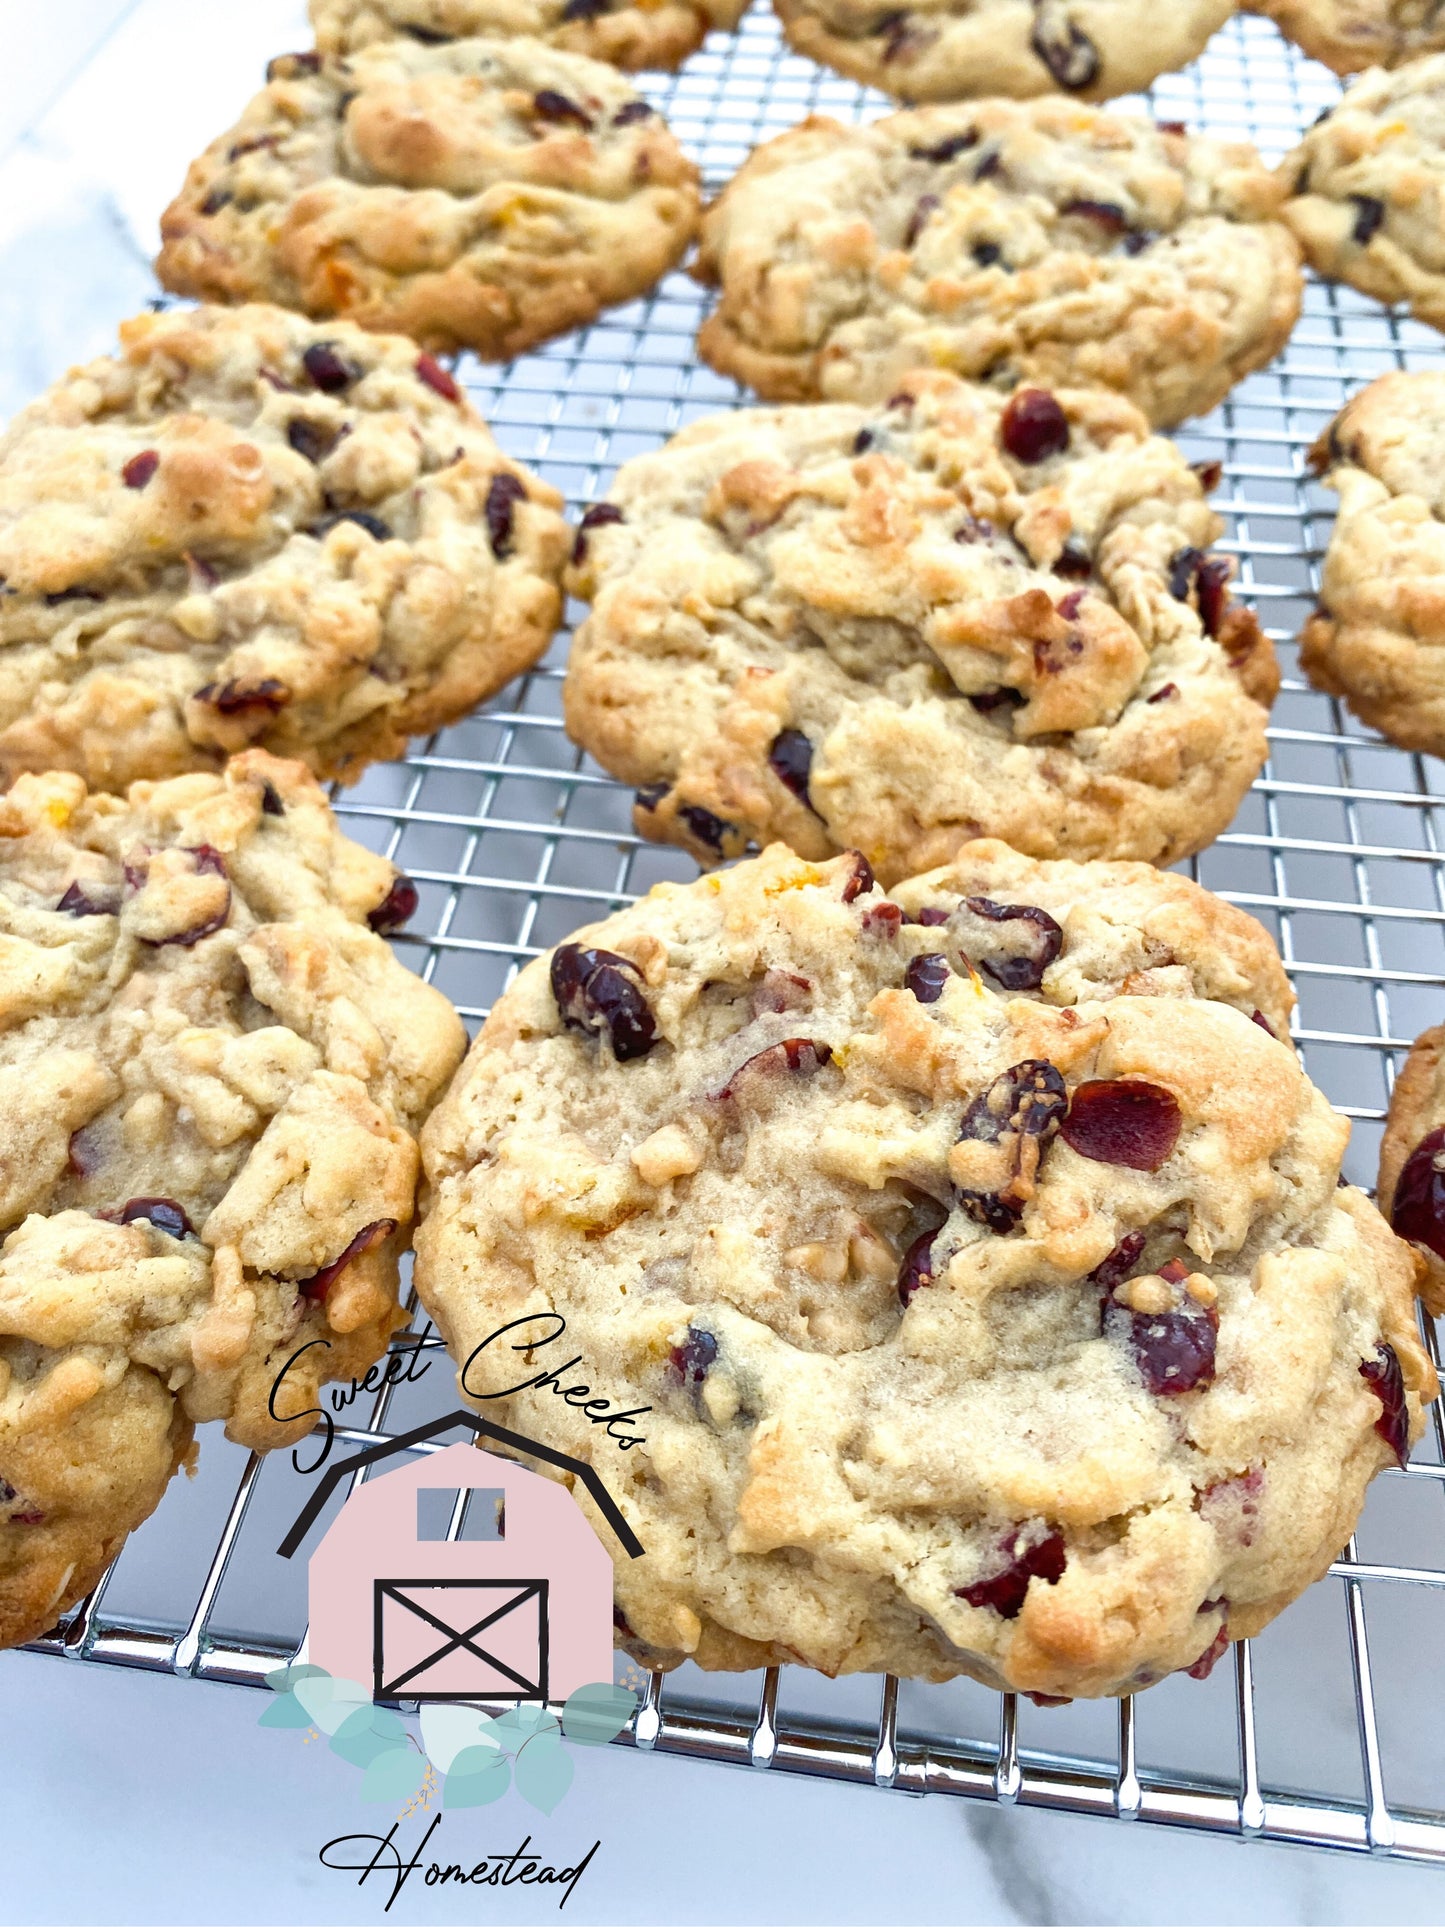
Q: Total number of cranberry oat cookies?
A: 12